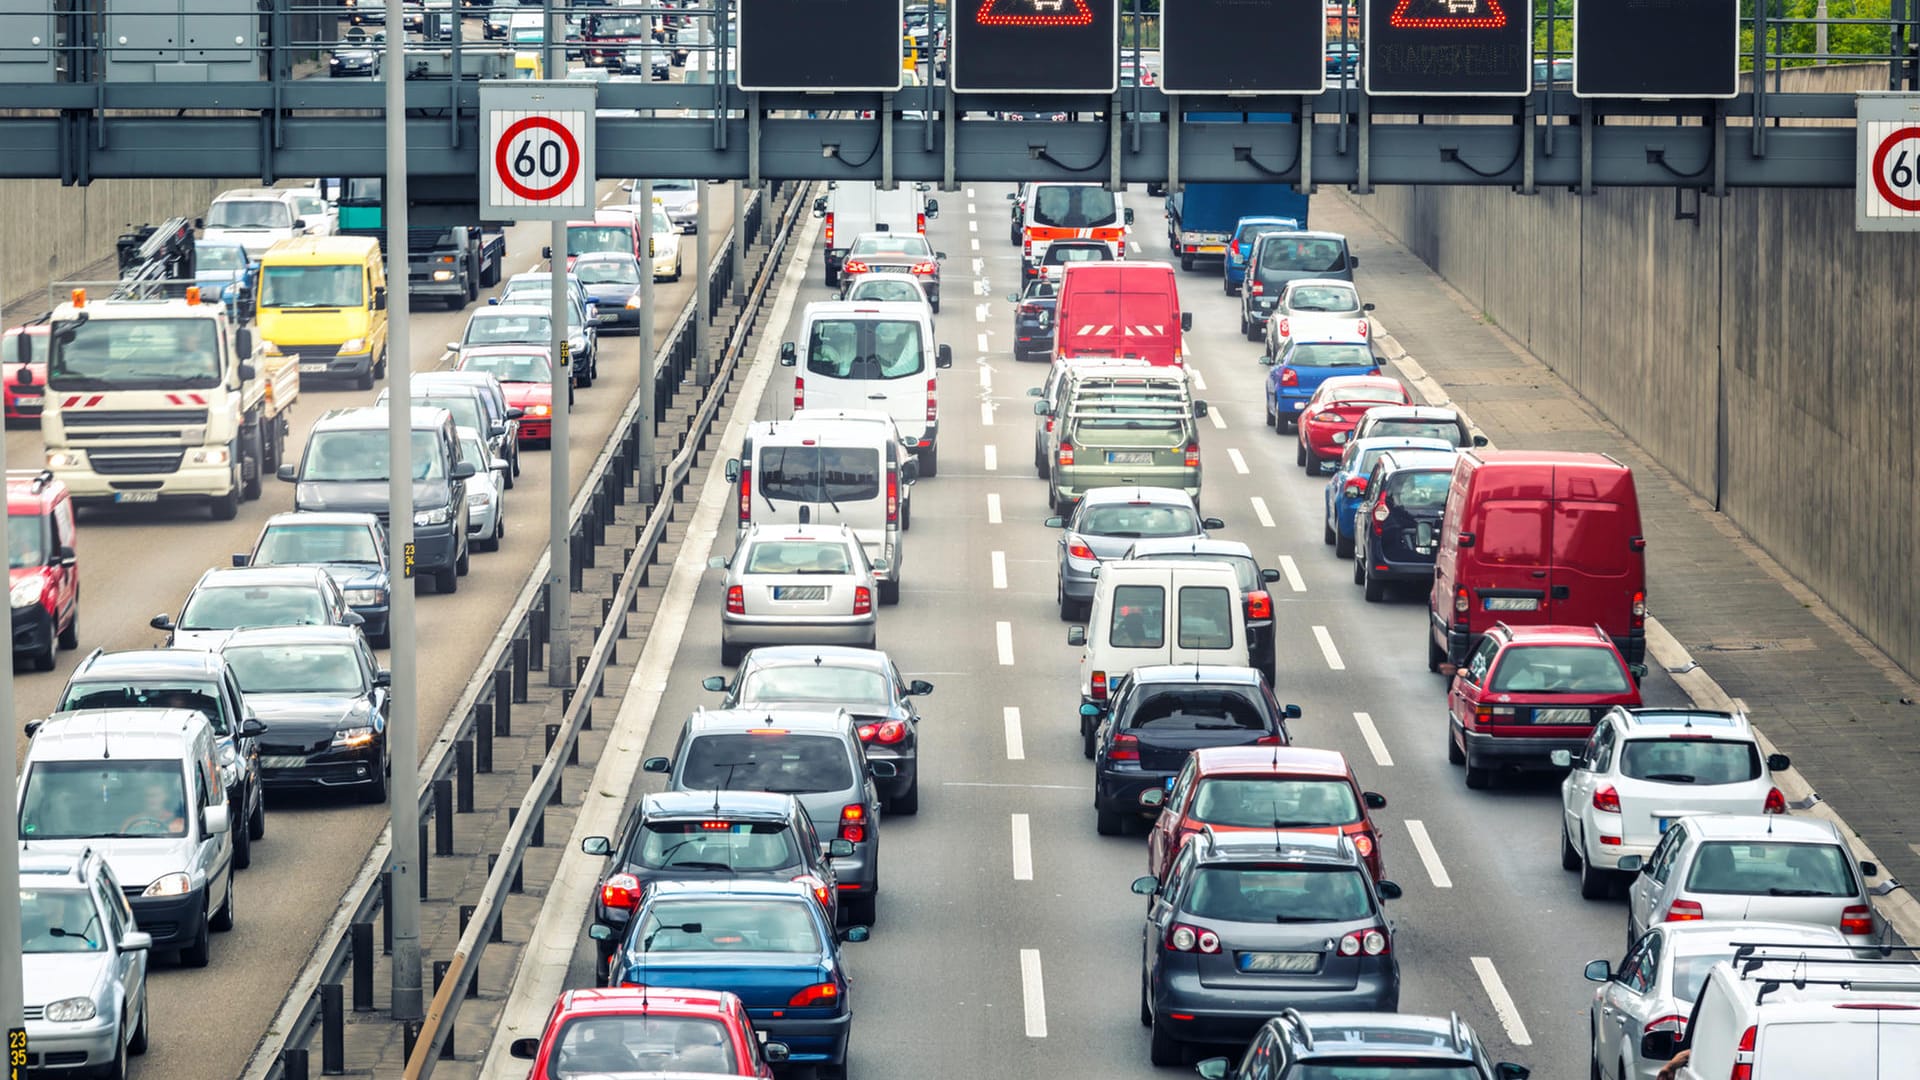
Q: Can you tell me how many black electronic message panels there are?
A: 5